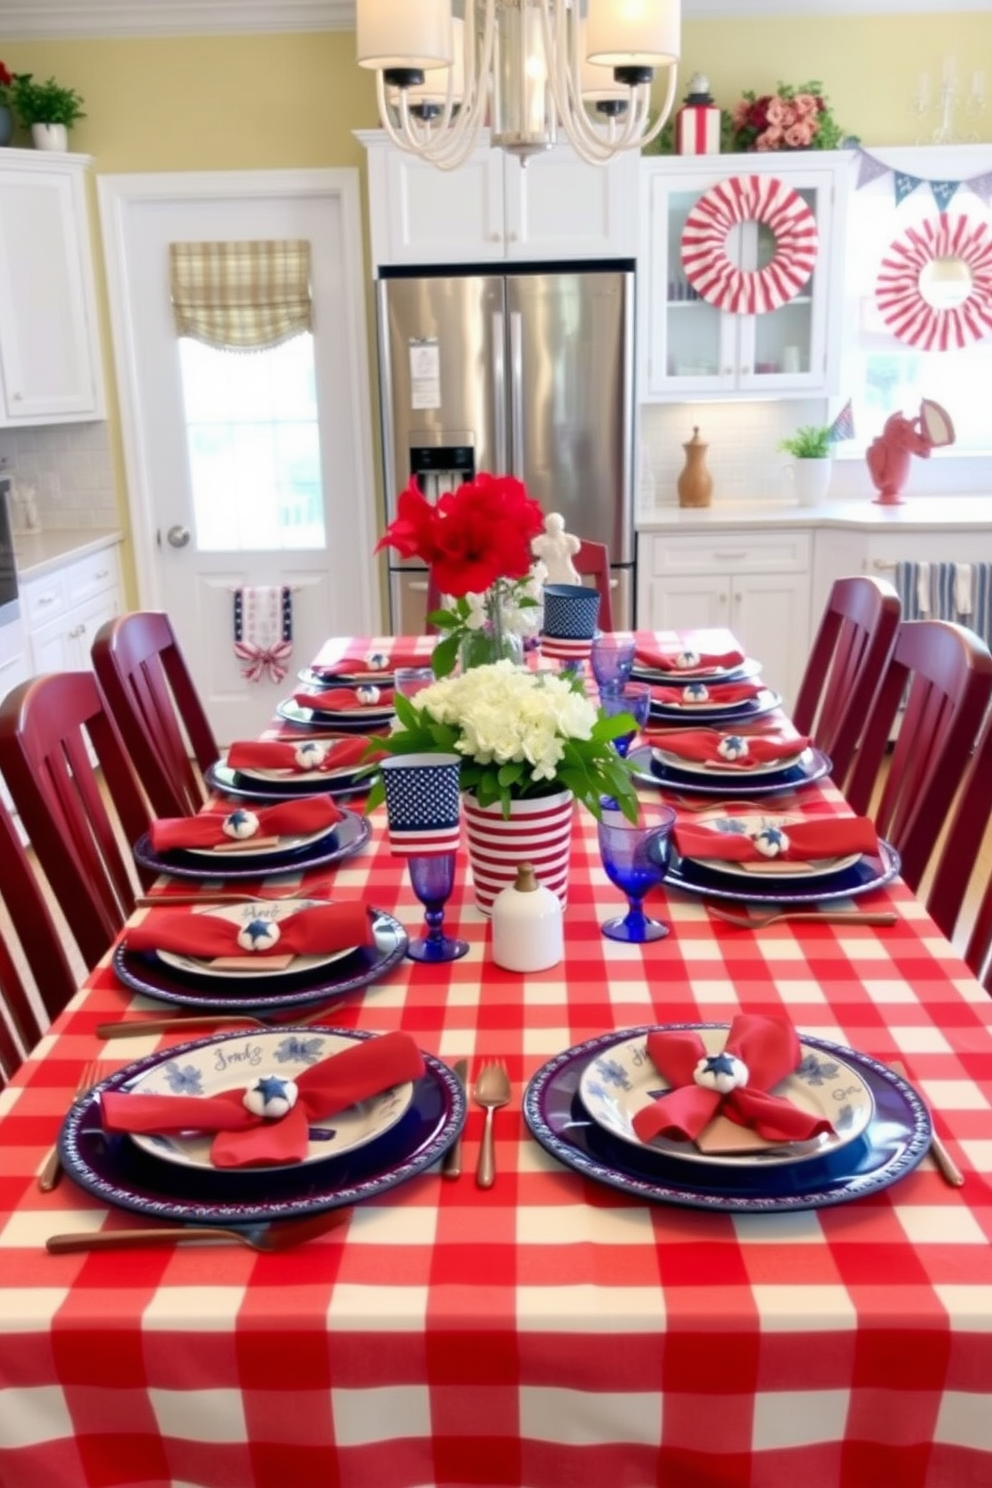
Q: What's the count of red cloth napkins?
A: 11